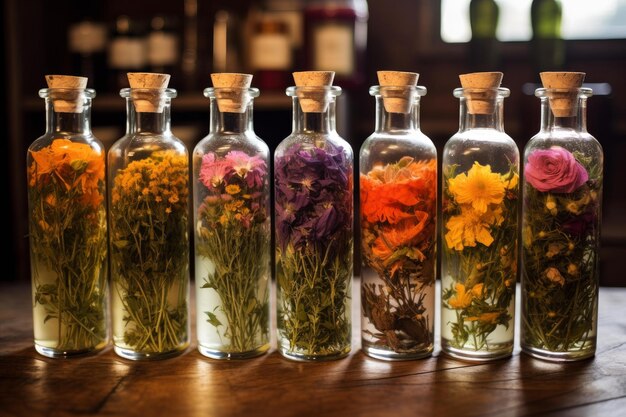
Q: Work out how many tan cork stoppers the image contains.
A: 7